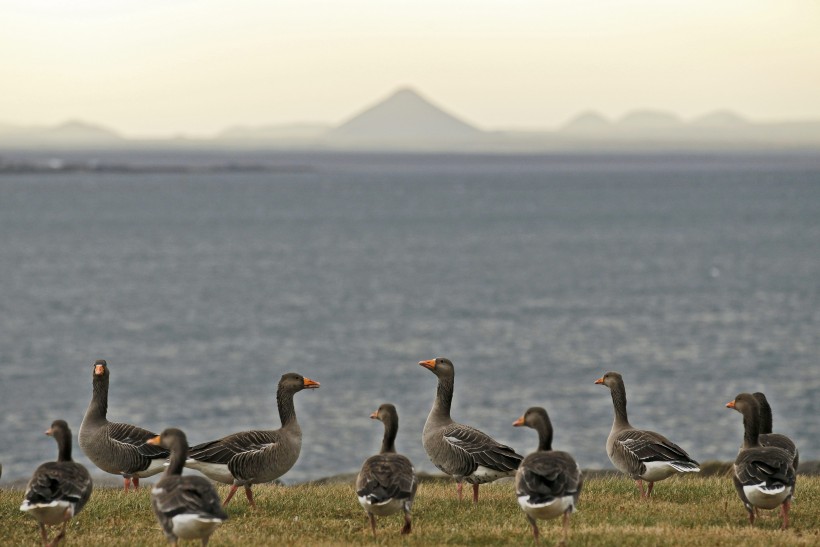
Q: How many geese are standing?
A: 10